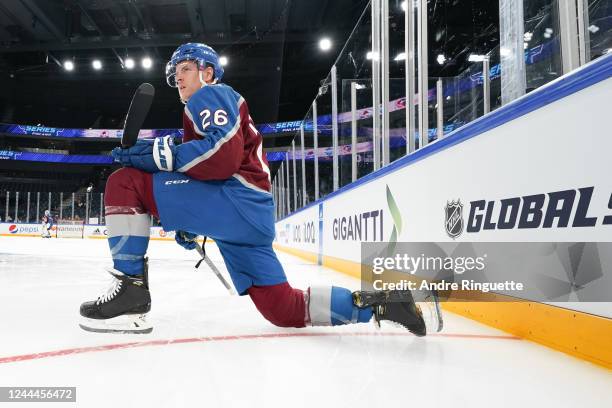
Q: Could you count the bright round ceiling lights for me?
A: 6